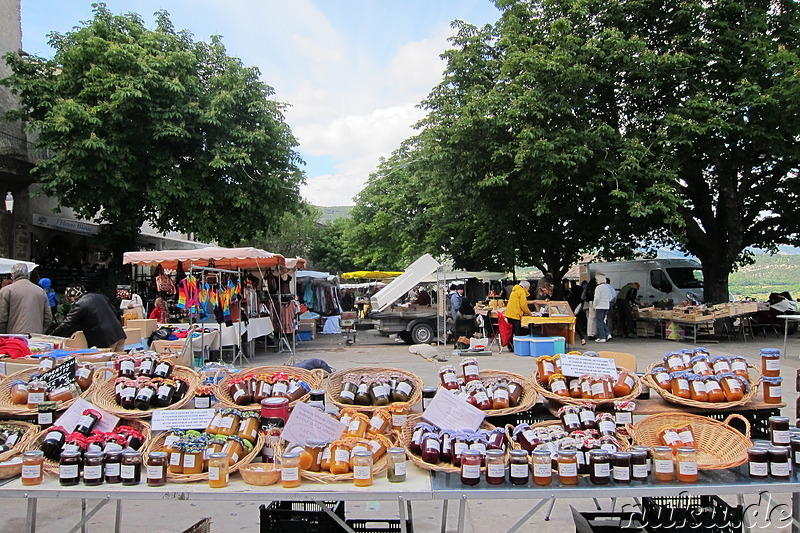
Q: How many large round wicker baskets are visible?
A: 14